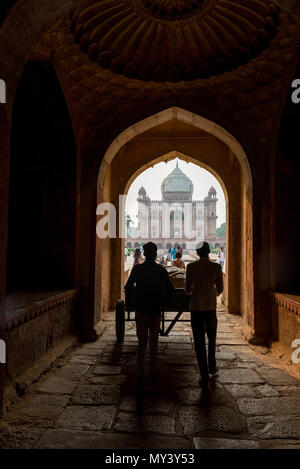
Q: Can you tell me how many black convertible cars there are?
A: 0